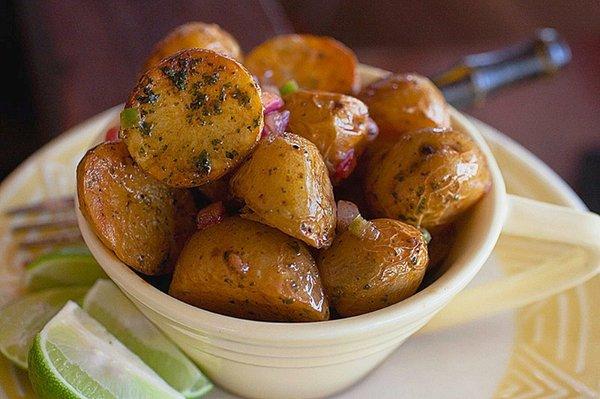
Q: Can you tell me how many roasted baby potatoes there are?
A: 10